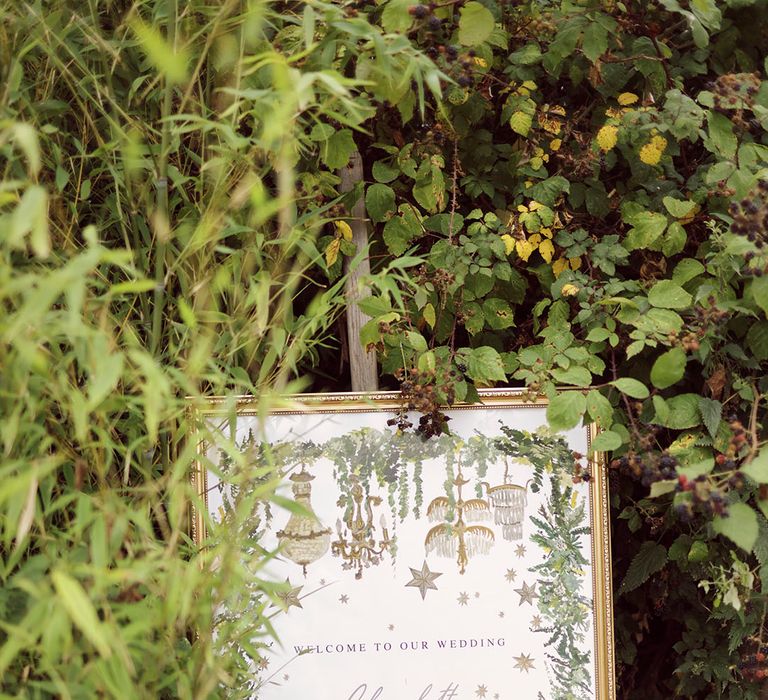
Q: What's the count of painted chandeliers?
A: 4